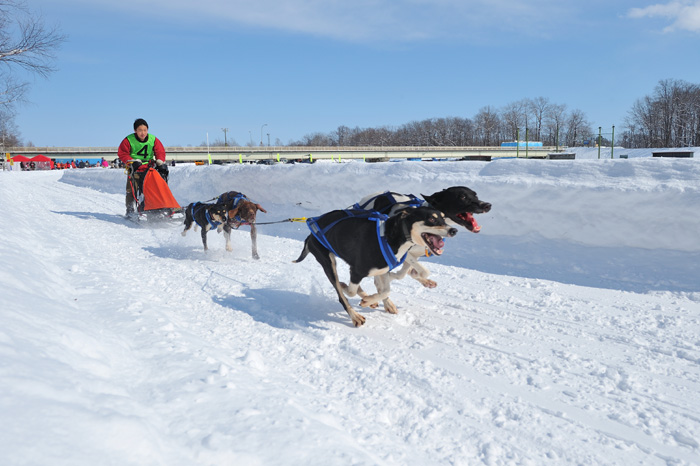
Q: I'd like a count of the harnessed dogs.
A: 4